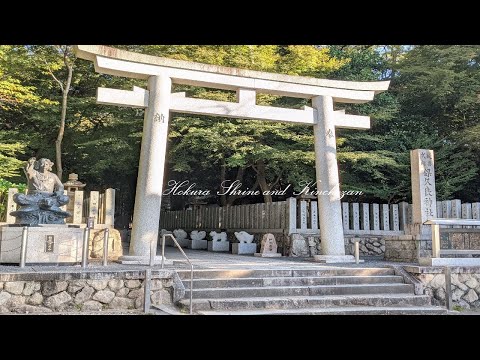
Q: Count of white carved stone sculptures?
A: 5